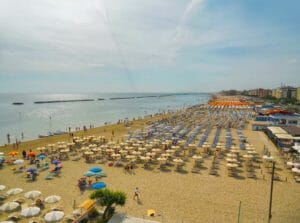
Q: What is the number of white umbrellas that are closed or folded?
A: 0